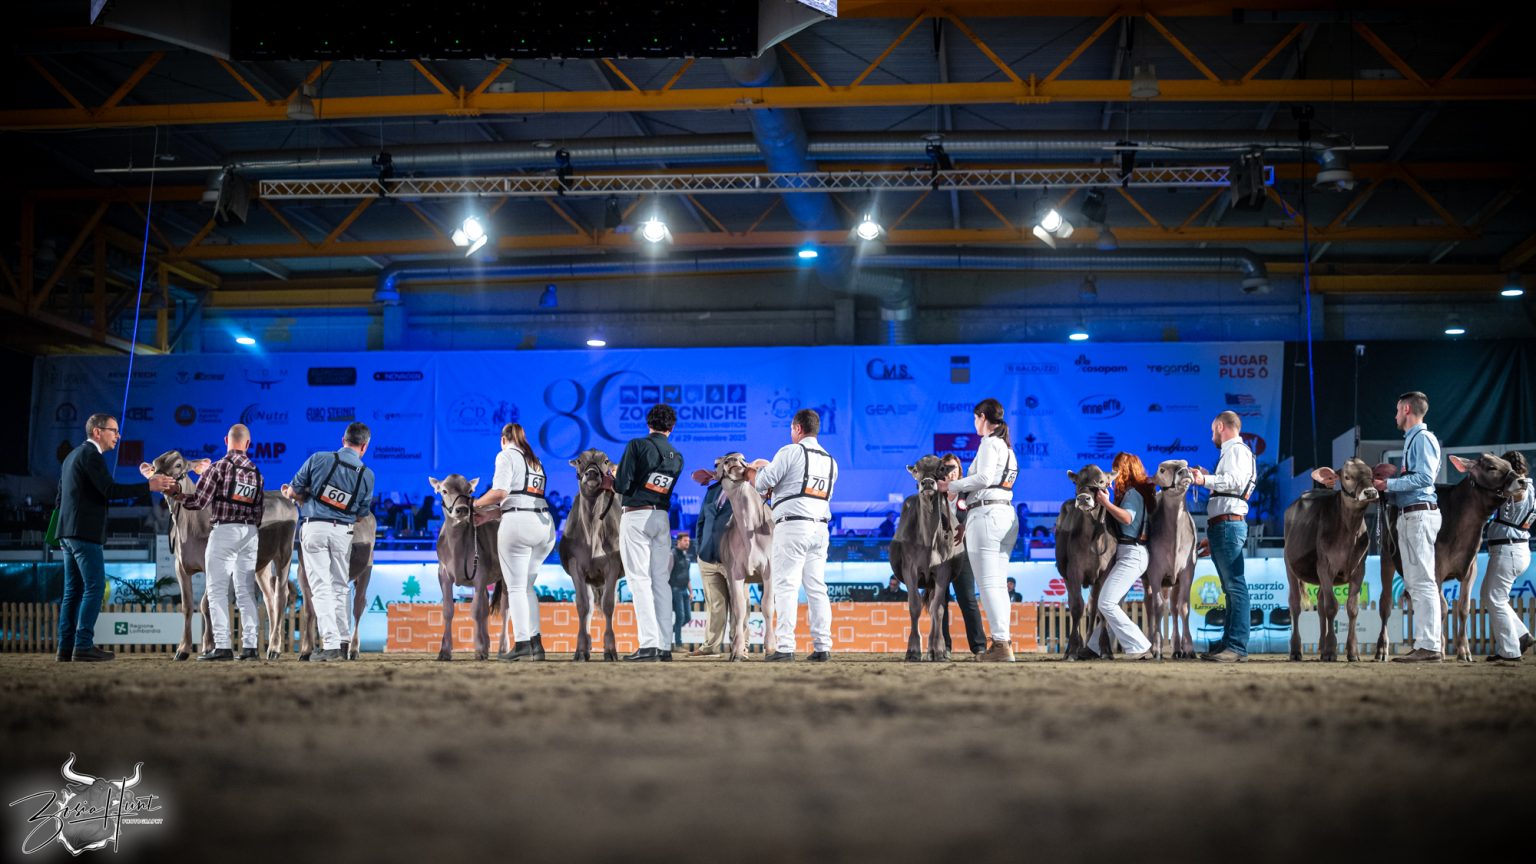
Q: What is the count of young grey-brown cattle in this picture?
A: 10